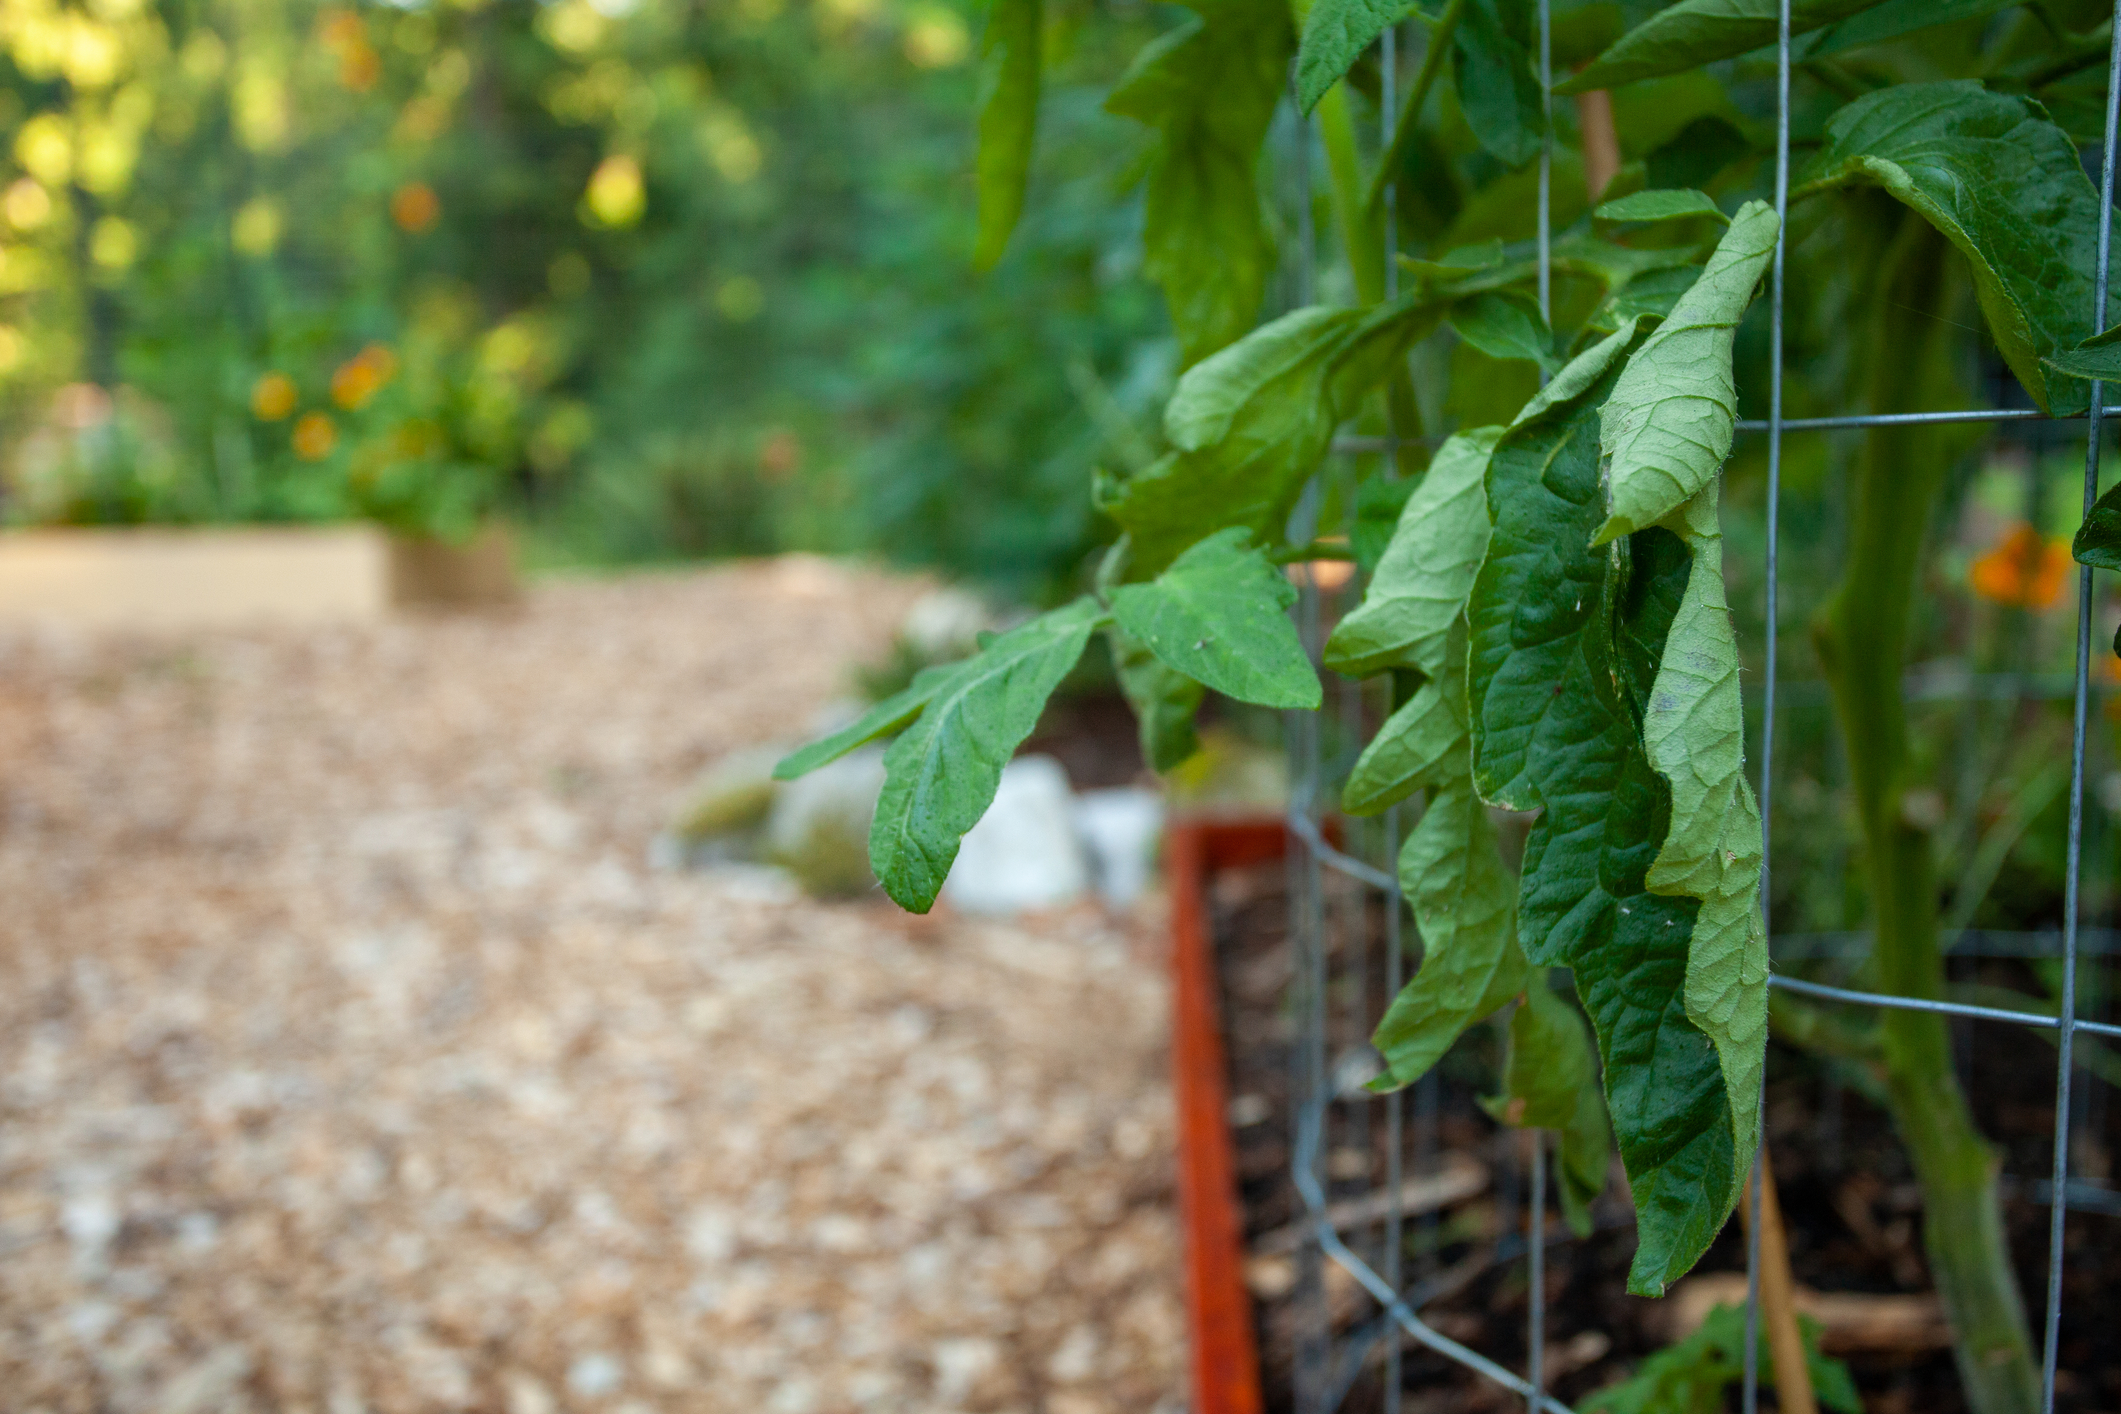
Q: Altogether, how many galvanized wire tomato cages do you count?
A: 1